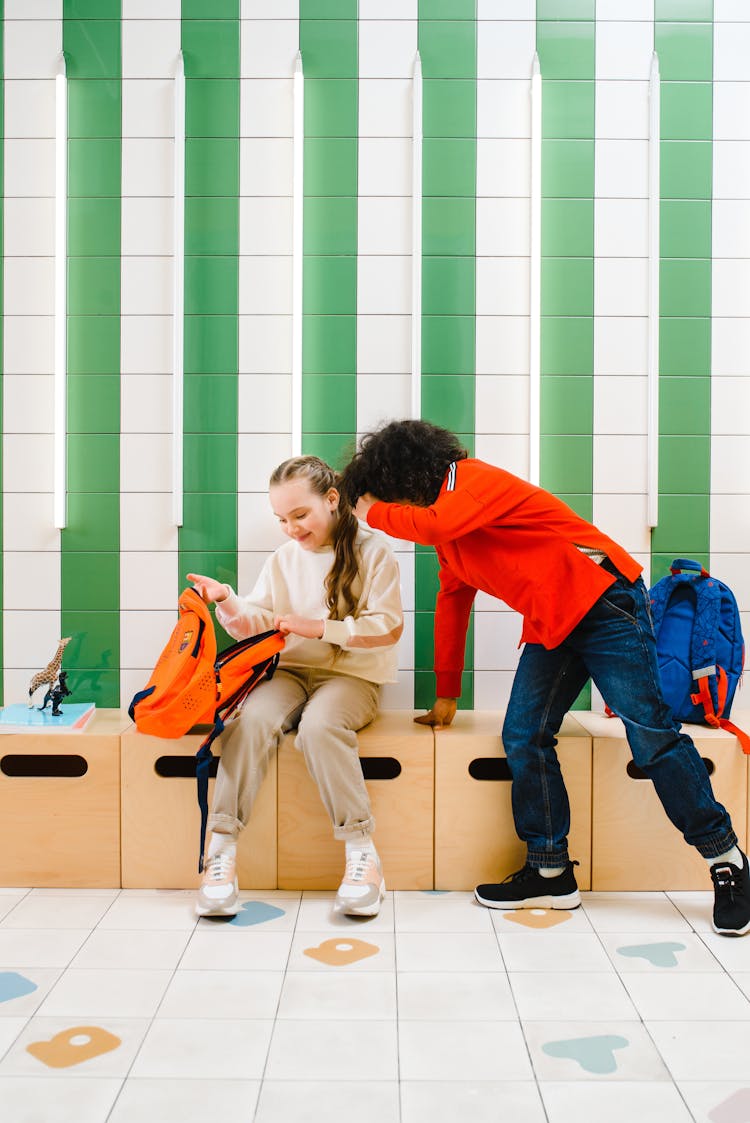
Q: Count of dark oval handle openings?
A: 5